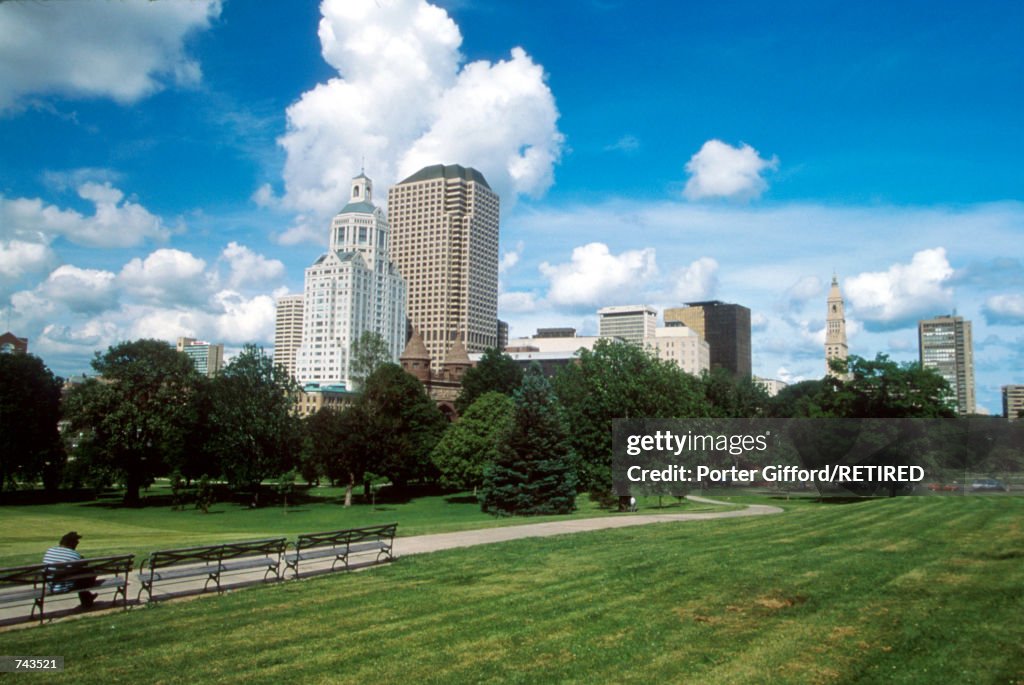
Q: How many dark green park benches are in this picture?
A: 3